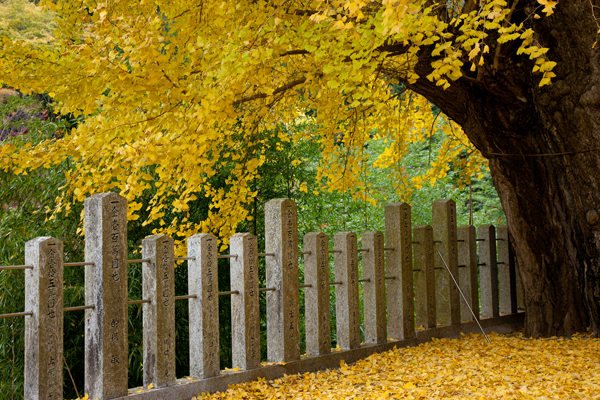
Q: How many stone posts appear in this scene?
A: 15